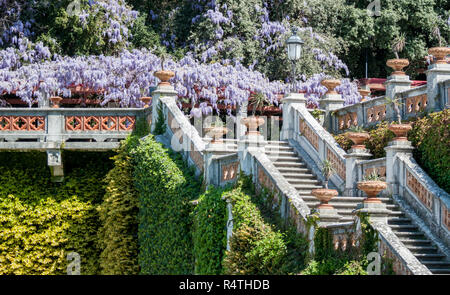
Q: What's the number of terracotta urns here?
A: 13